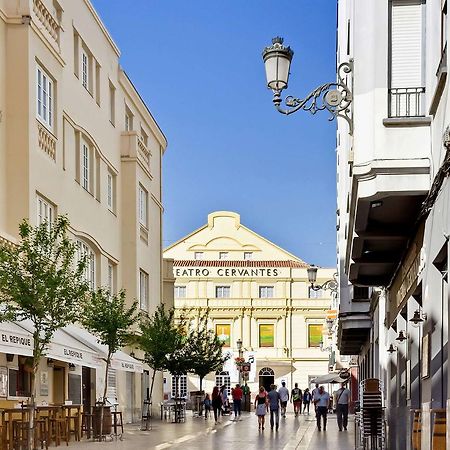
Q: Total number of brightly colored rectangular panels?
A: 3